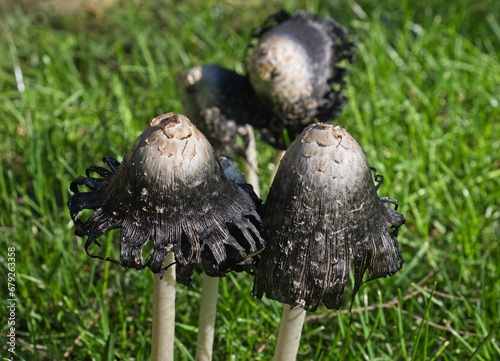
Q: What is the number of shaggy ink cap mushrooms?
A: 5